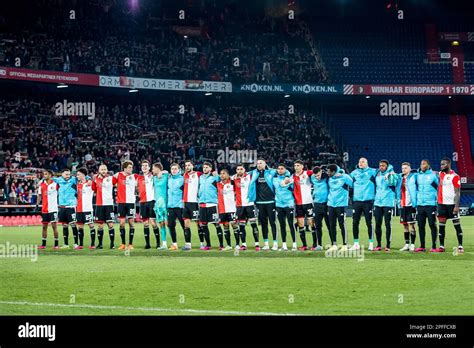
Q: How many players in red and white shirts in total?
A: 11